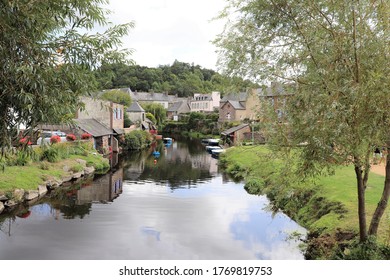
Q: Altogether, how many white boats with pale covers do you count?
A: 3